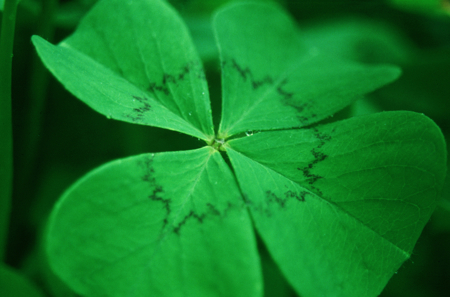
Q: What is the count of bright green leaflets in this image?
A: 4